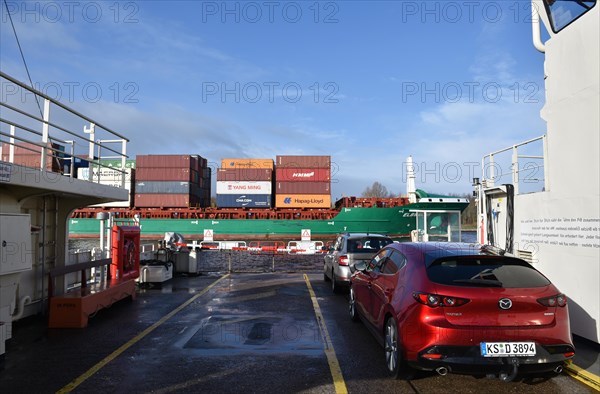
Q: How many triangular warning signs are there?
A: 2